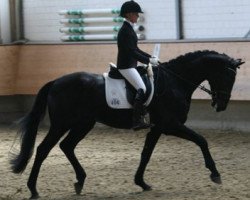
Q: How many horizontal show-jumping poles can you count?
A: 4